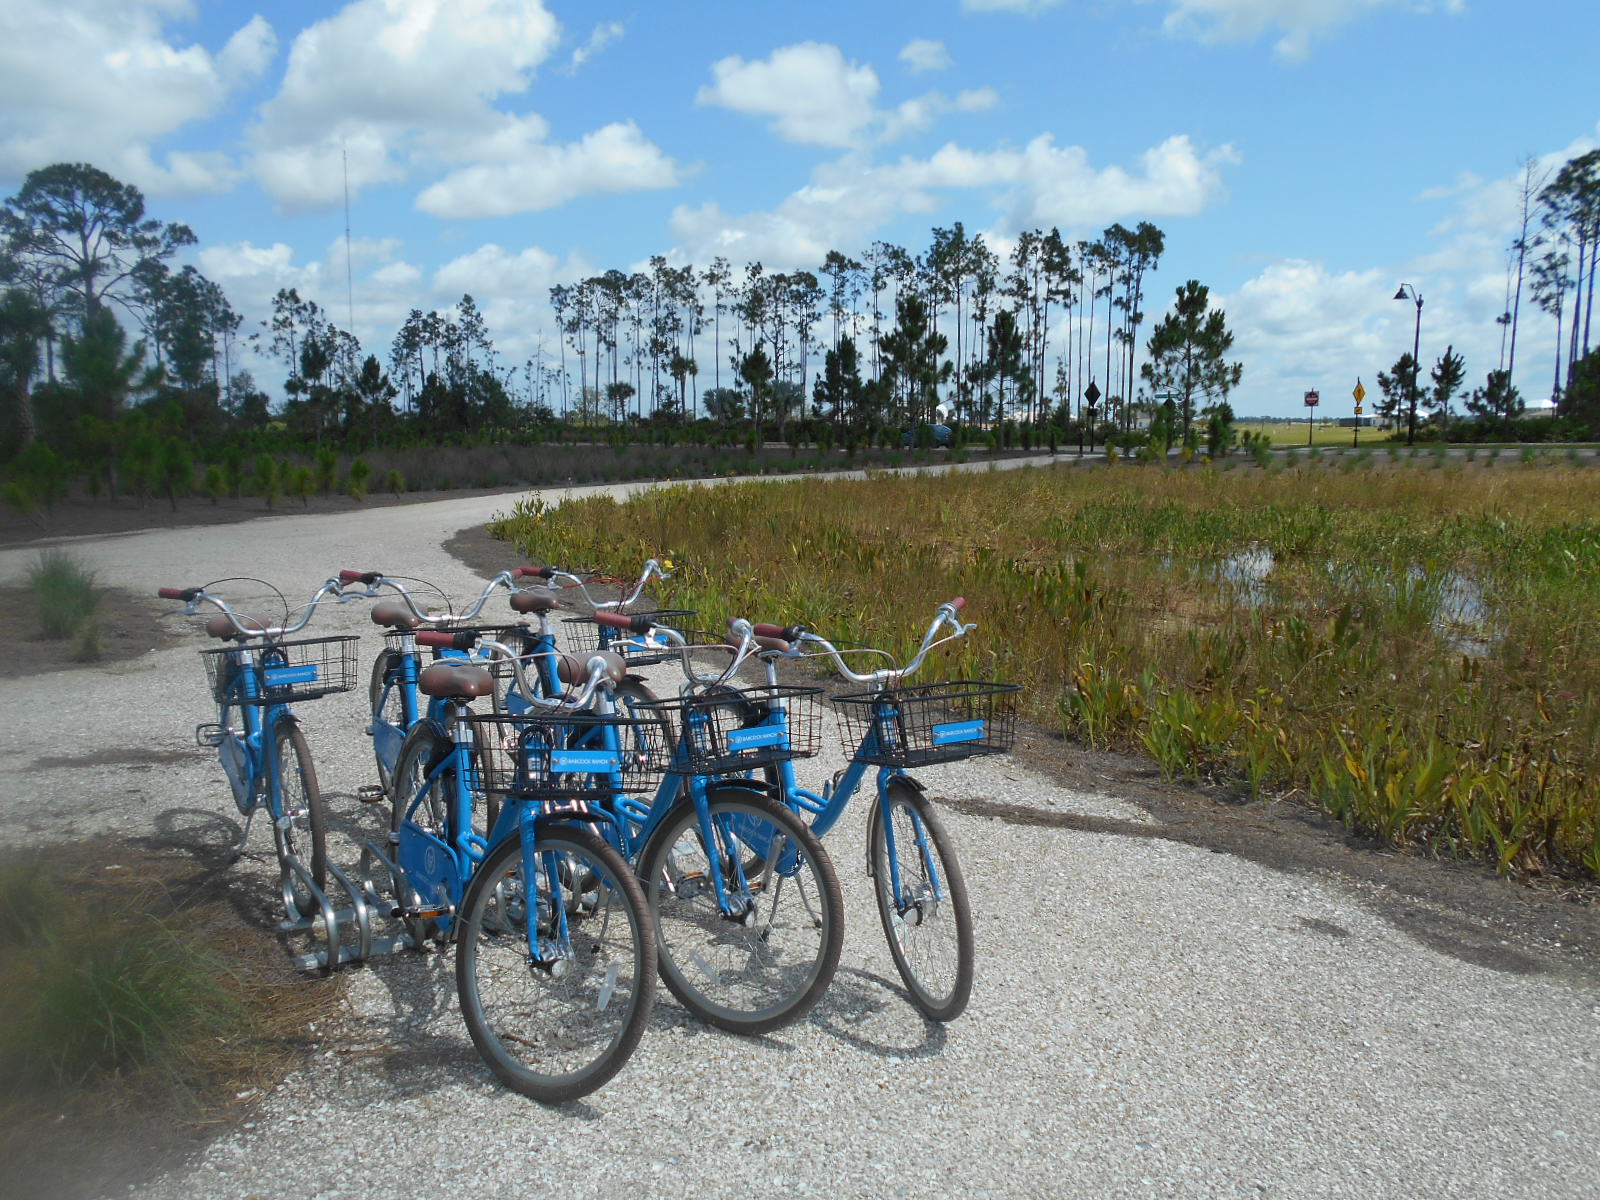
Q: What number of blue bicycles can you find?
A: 6